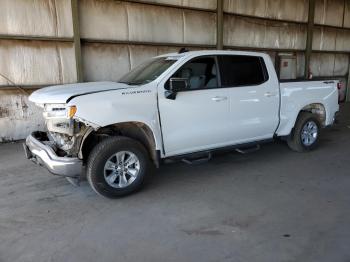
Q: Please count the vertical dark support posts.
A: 3